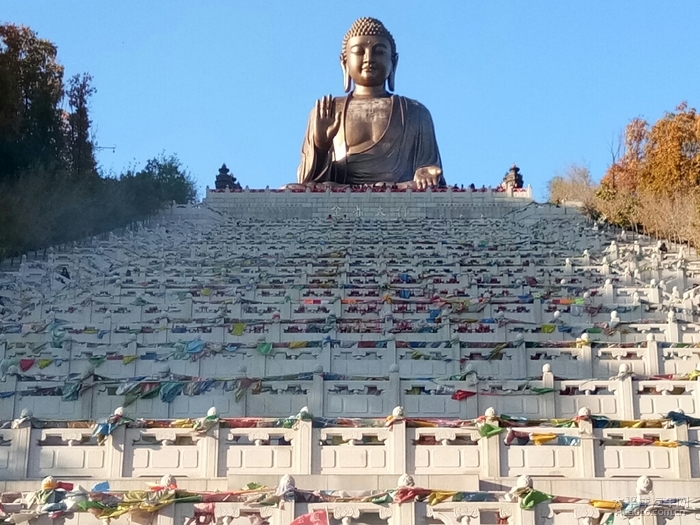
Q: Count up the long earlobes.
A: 2